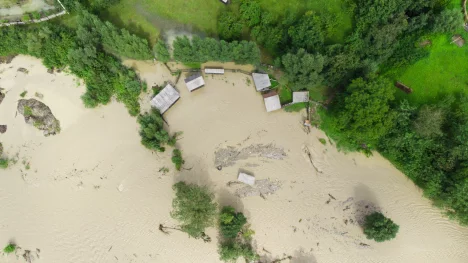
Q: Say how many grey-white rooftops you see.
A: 7